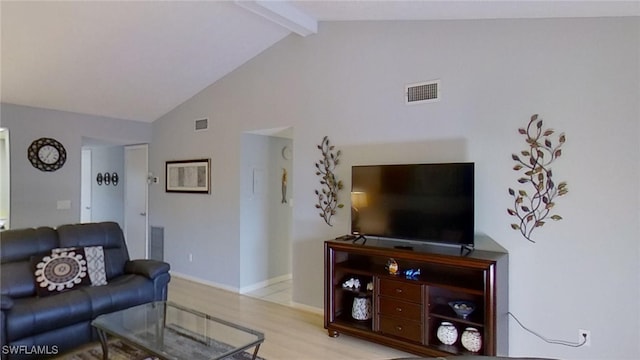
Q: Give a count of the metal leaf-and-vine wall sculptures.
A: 2